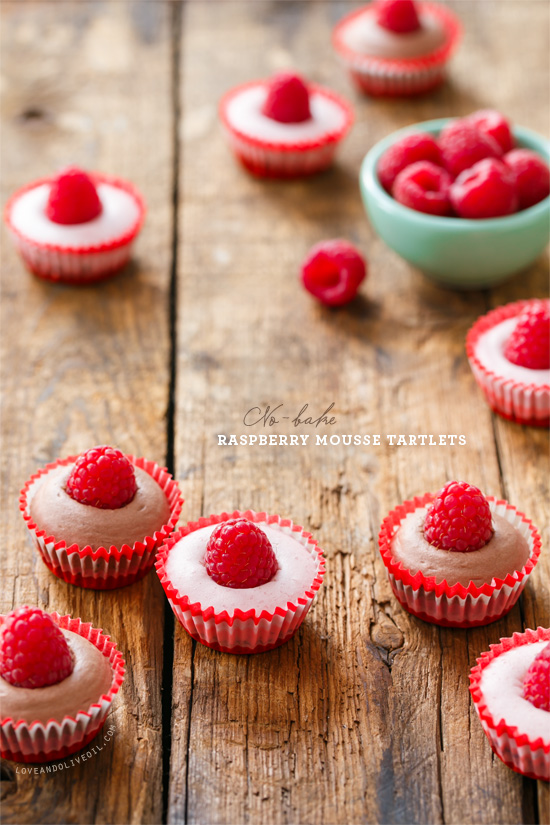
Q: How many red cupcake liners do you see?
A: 9